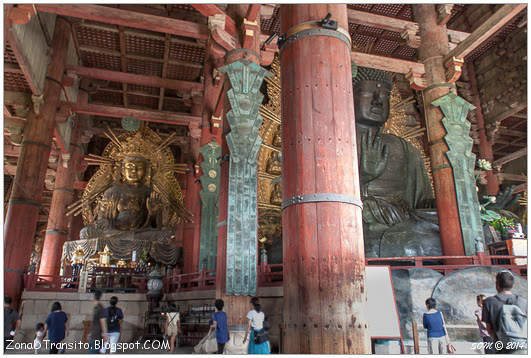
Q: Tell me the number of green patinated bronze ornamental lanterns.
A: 3